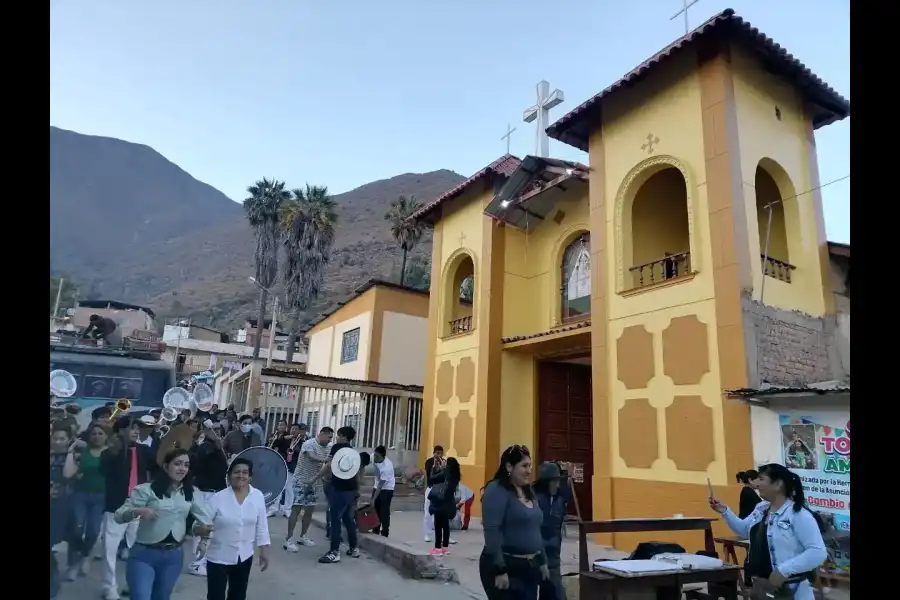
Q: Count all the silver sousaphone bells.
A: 3